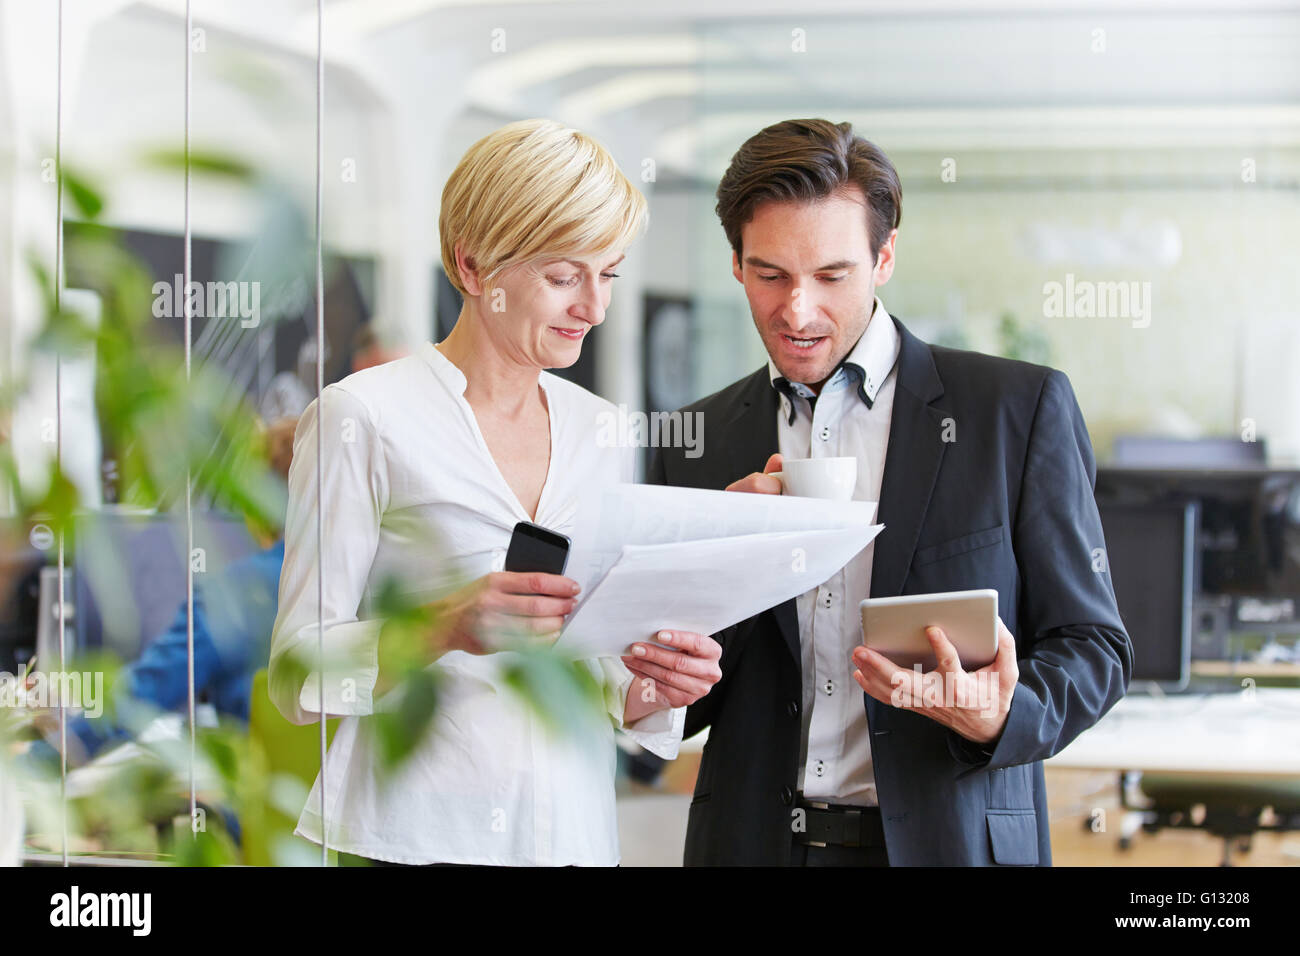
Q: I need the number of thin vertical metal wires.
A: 3